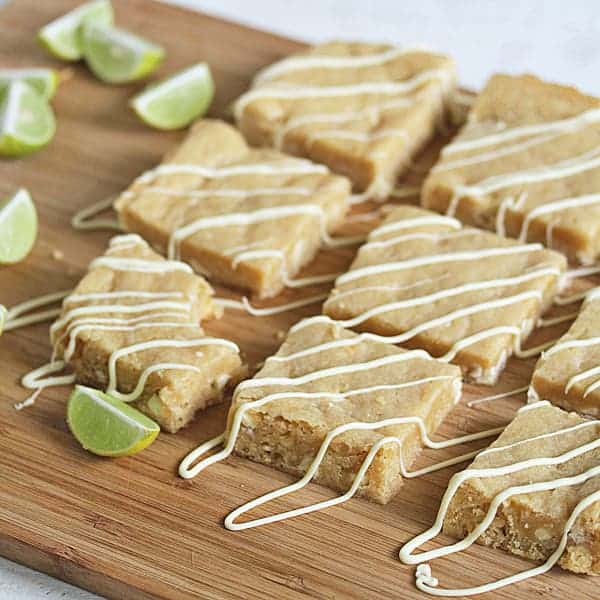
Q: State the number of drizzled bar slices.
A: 8